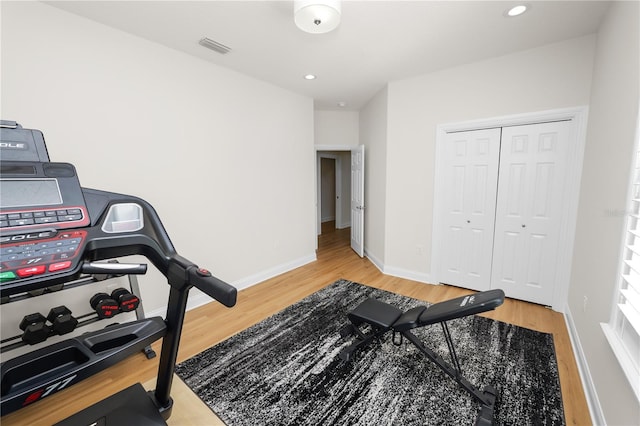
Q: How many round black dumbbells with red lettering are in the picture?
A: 2